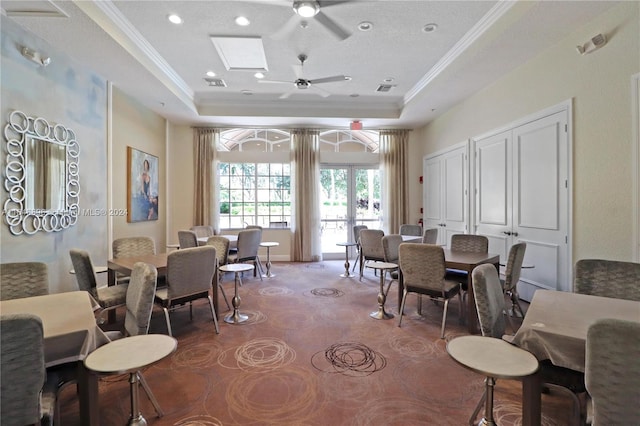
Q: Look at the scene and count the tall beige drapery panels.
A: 3